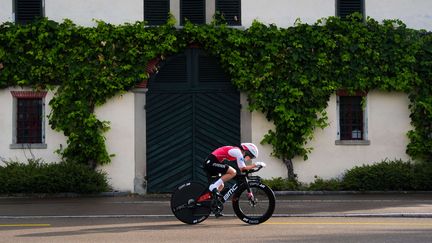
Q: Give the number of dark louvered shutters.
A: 5